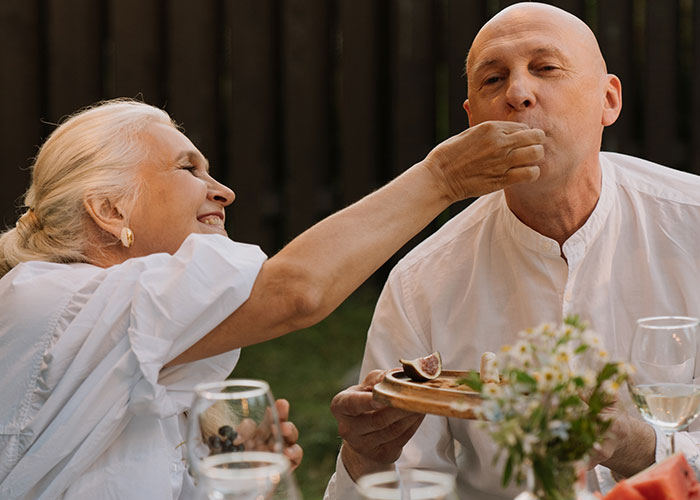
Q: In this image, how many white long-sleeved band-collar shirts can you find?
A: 1